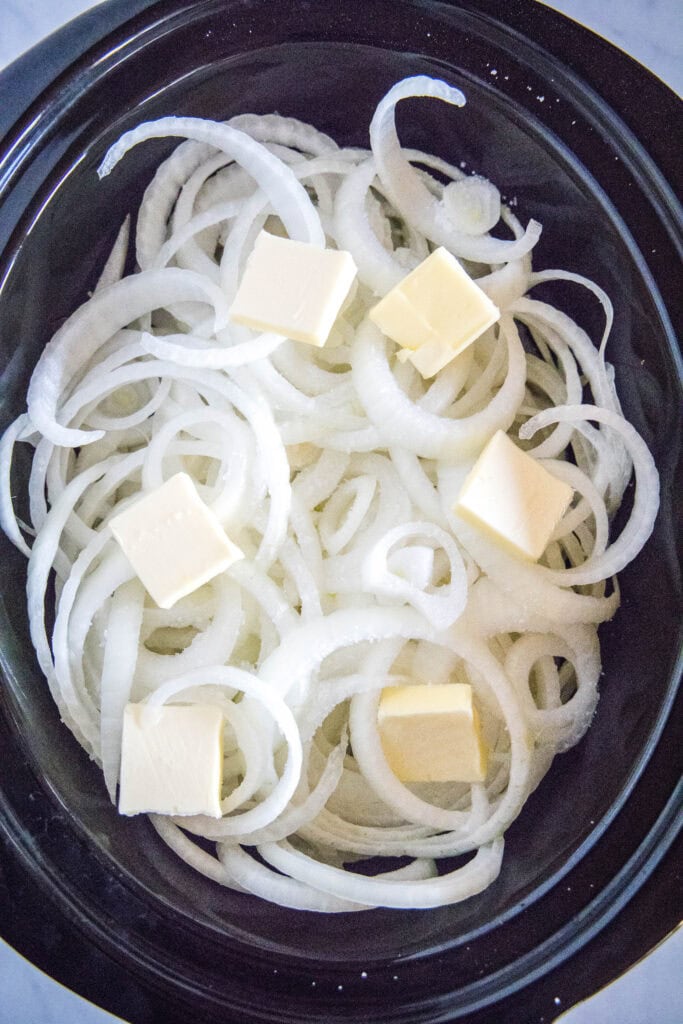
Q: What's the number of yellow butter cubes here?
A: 6